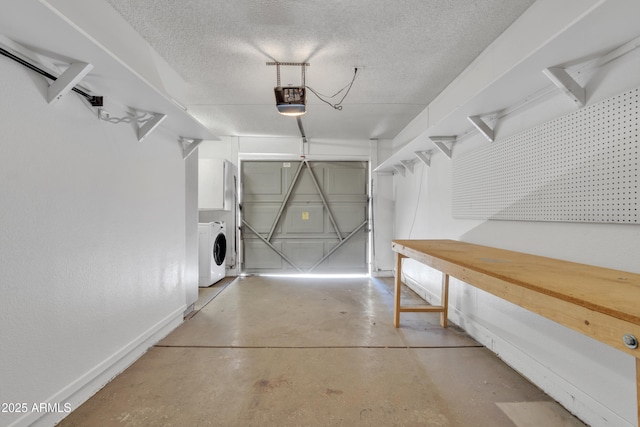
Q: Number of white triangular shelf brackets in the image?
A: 9